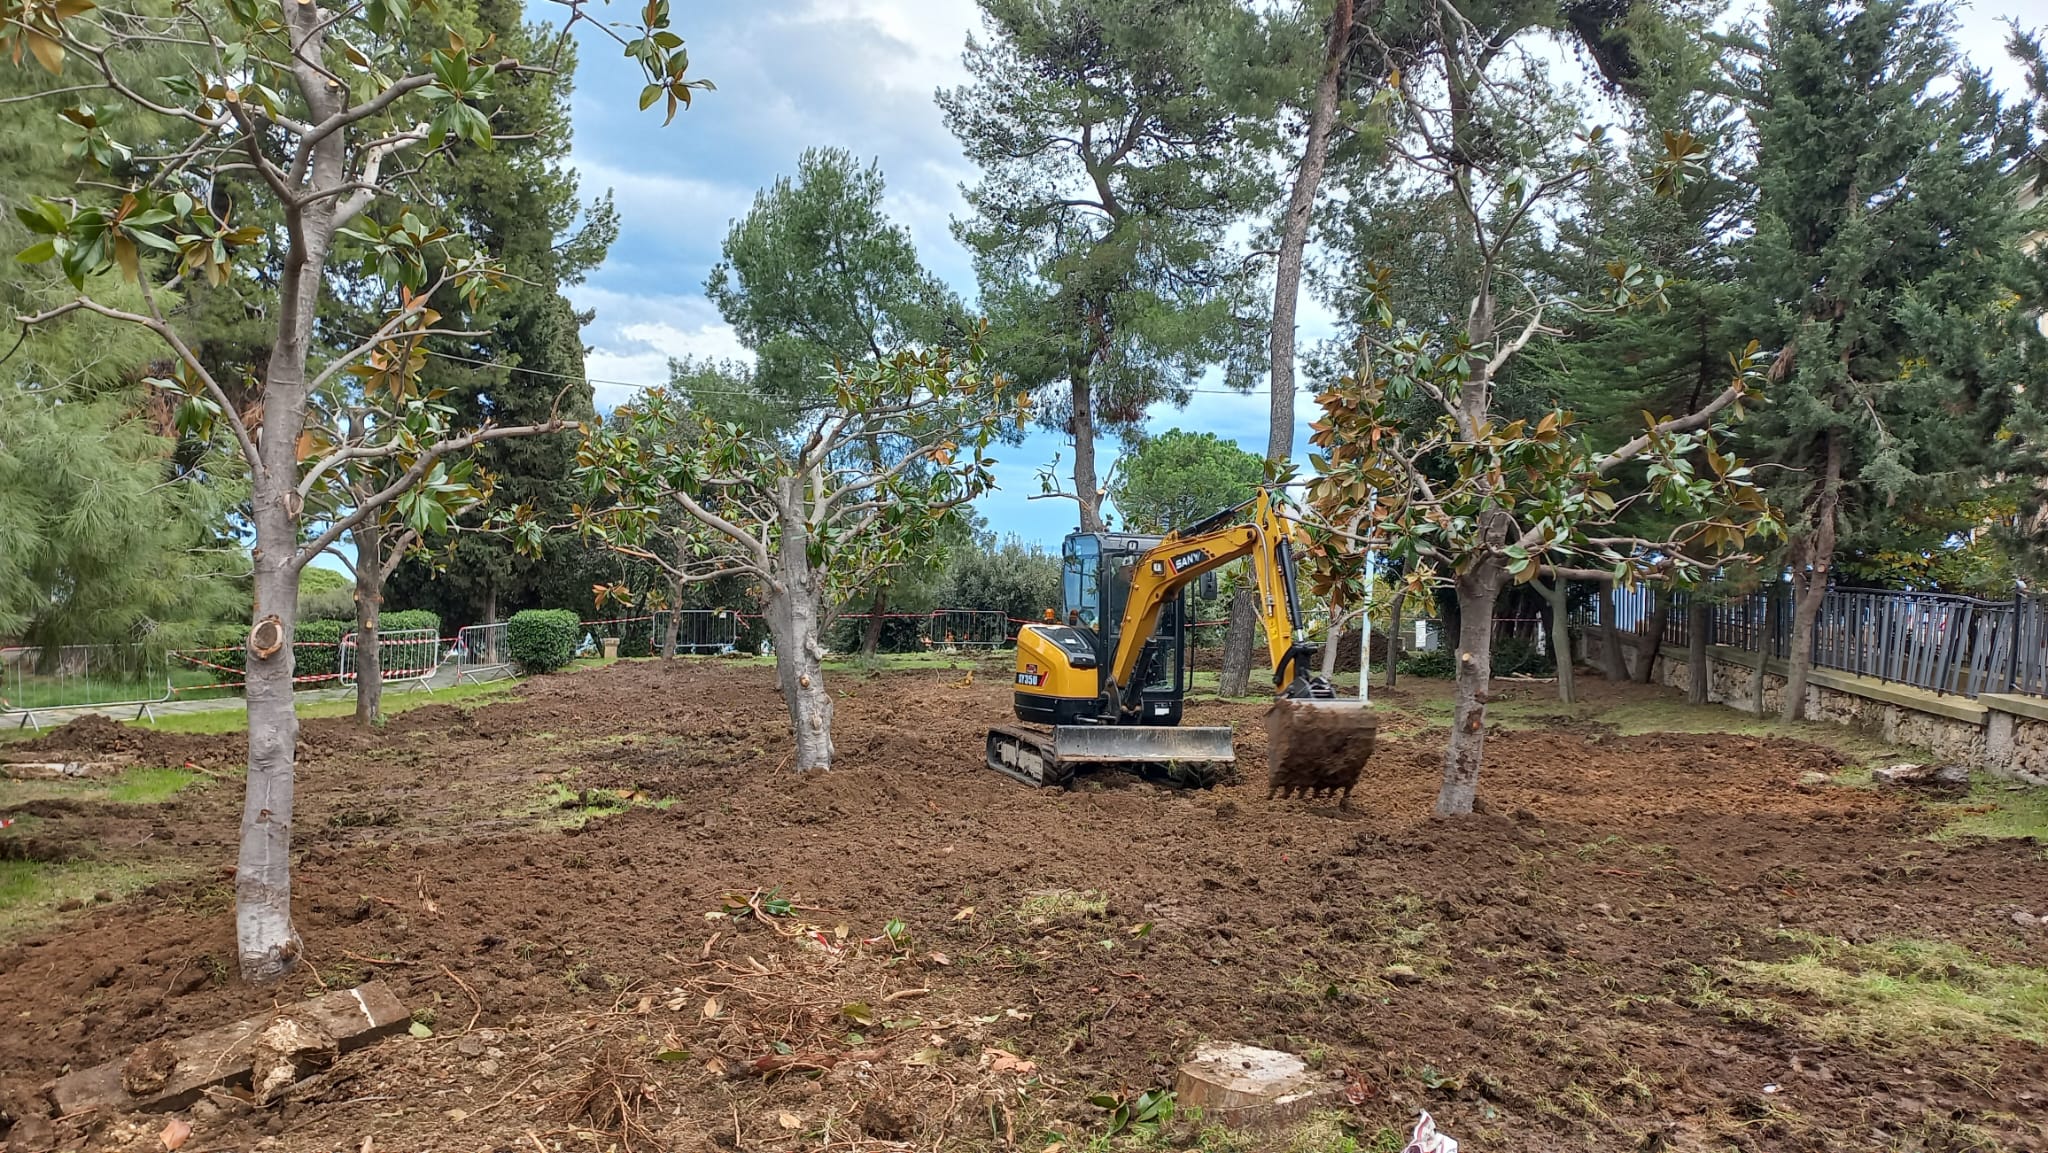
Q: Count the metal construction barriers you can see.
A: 5